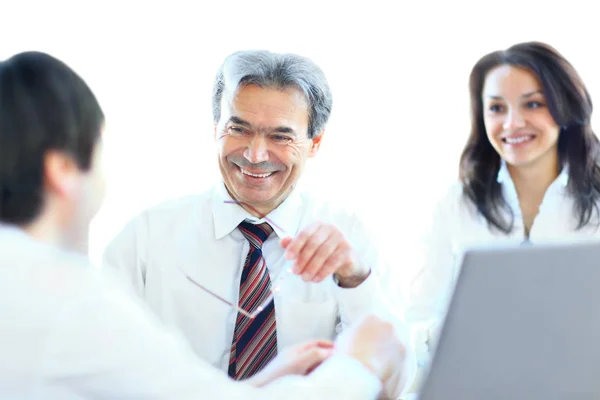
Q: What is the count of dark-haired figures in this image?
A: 2